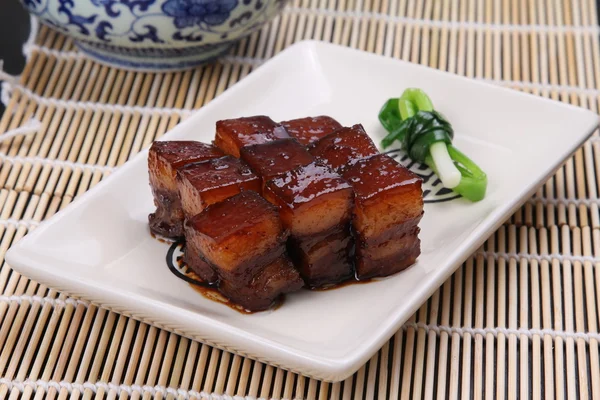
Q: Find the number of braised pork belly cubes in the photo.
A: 9